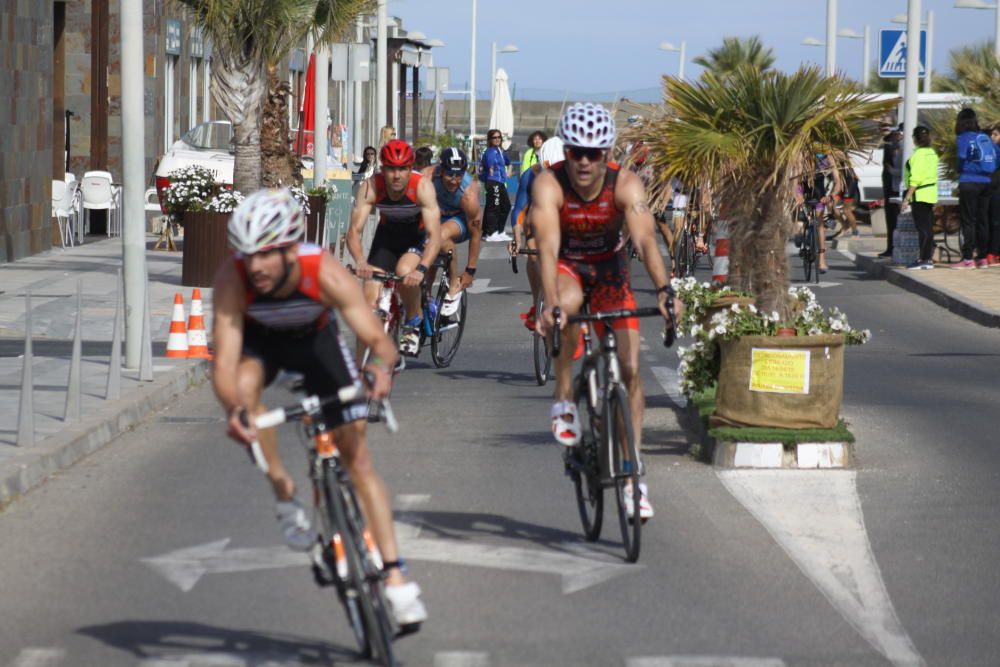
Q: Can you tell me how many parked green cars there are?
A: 0